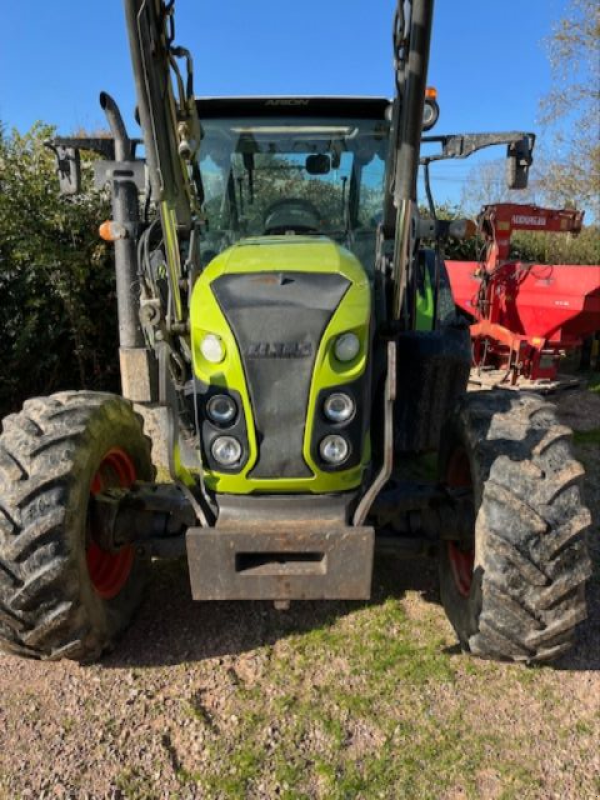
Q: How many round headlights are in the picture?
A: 6